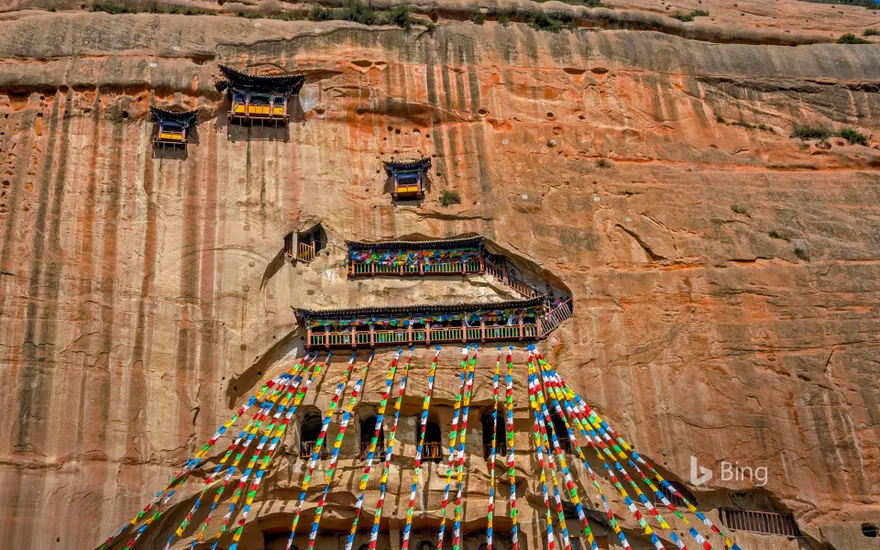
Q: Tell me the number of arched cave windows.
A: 5